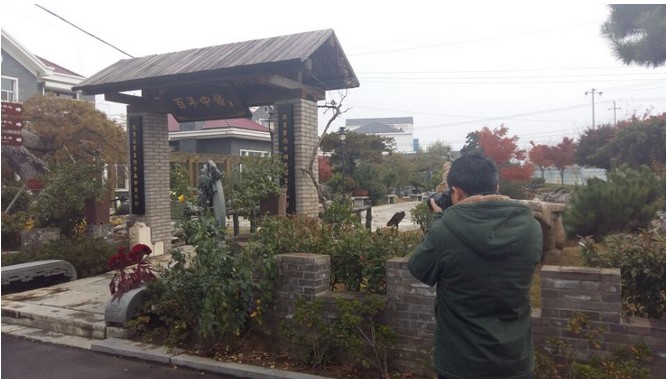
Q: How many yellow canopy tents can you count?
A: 0